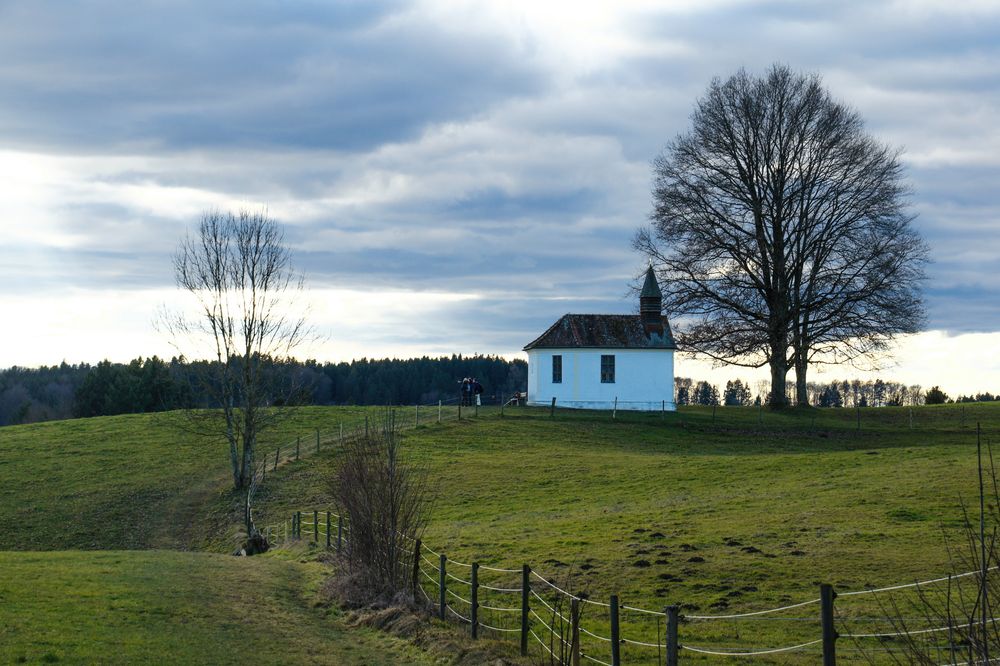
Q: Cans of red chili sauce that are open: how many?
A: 0